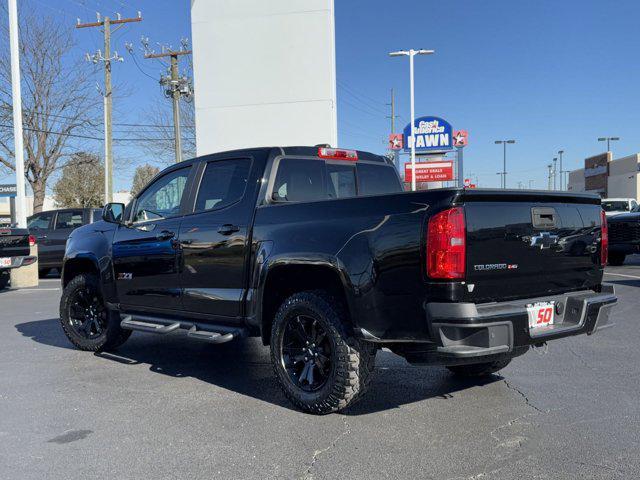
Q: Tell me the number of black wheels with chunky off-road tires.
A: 2